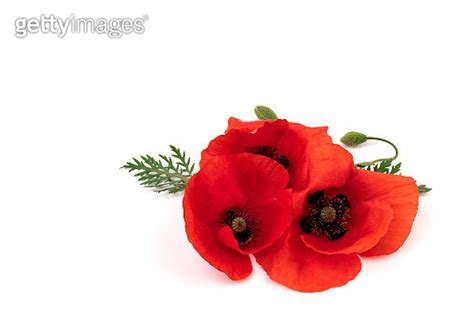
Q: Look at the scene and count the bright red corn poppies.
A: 3